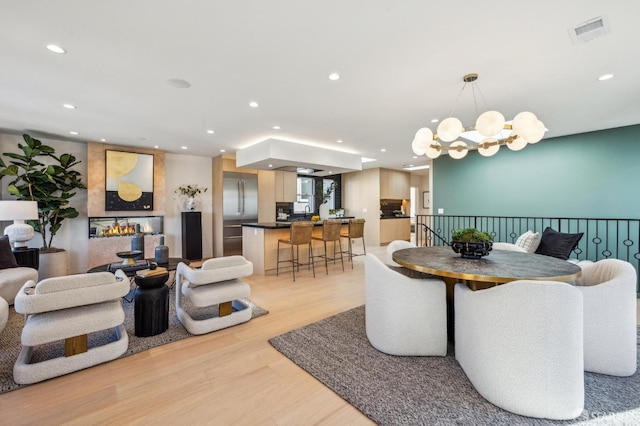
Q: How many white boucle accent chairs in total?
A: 2